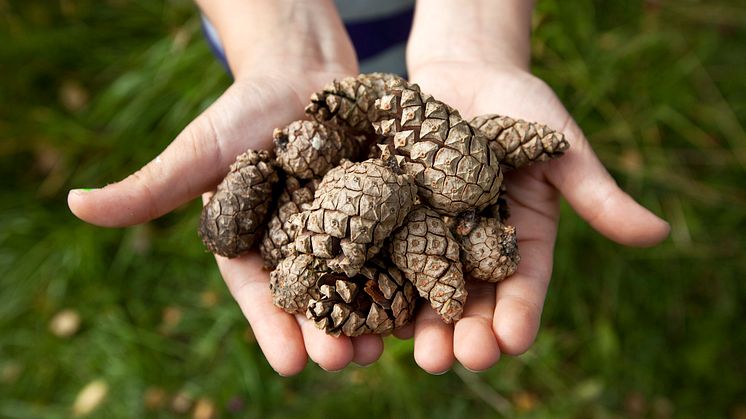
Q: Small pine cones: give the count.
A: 11